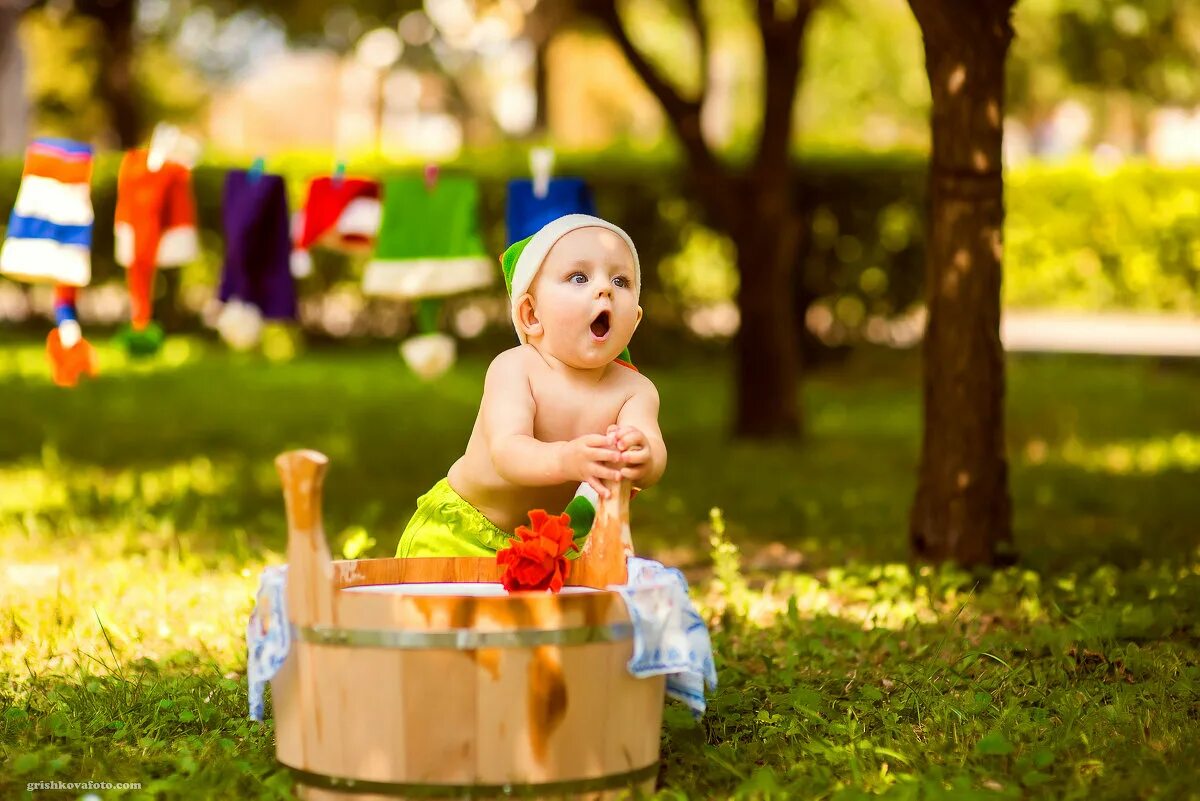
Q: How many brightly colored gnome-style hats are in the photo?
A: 7